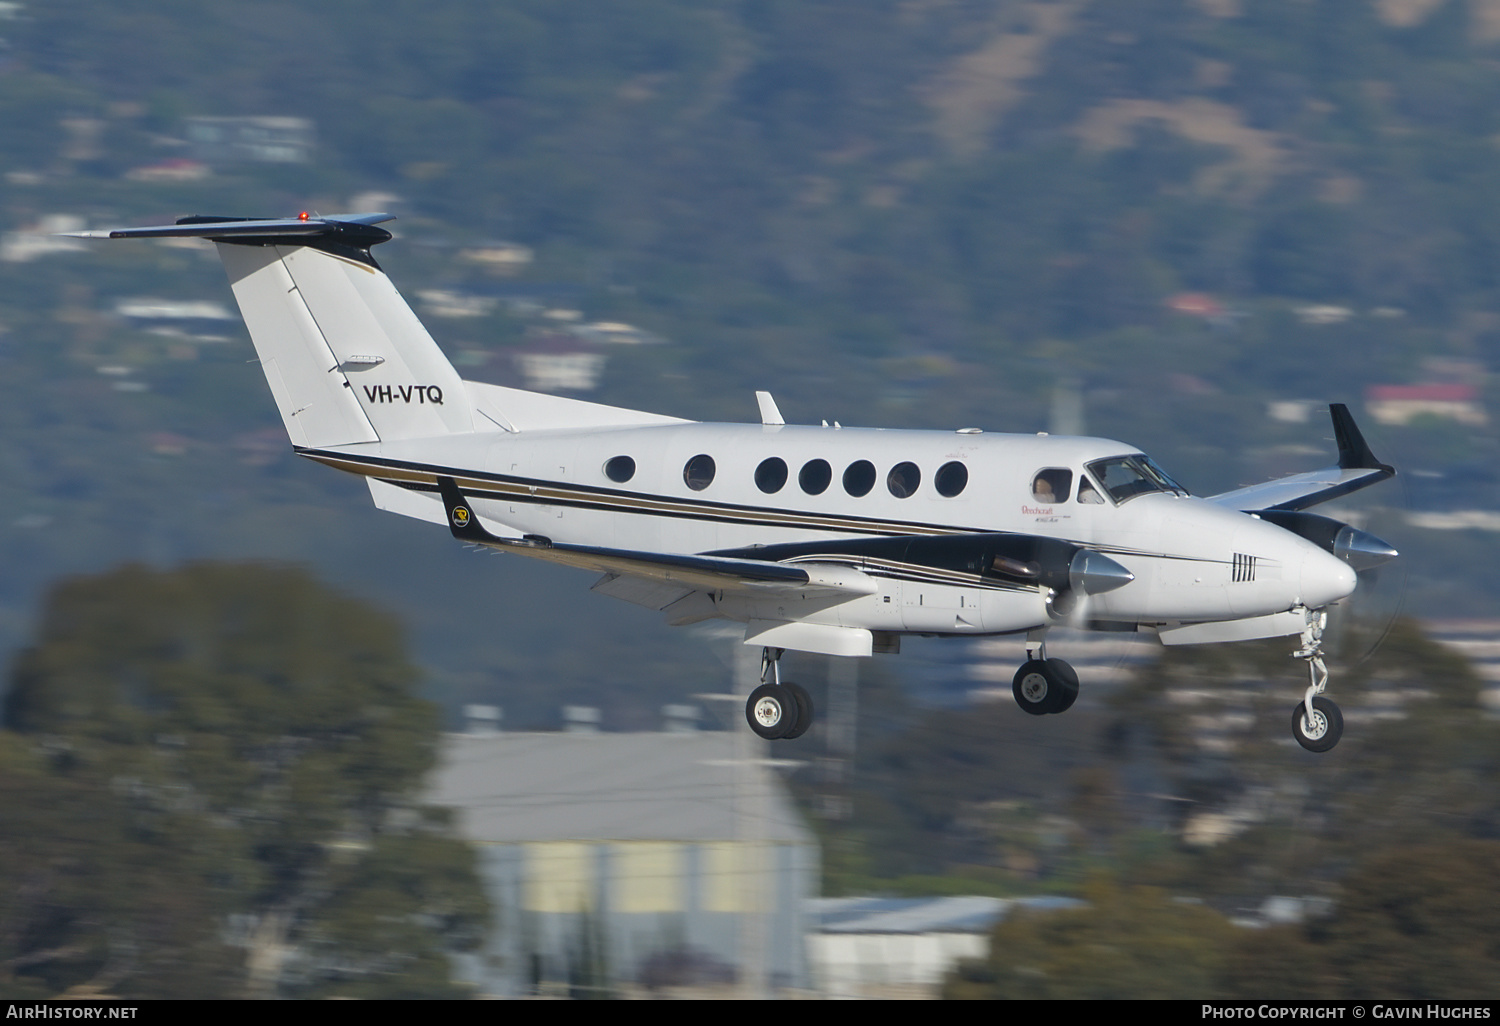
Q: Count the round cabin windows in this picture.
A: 7